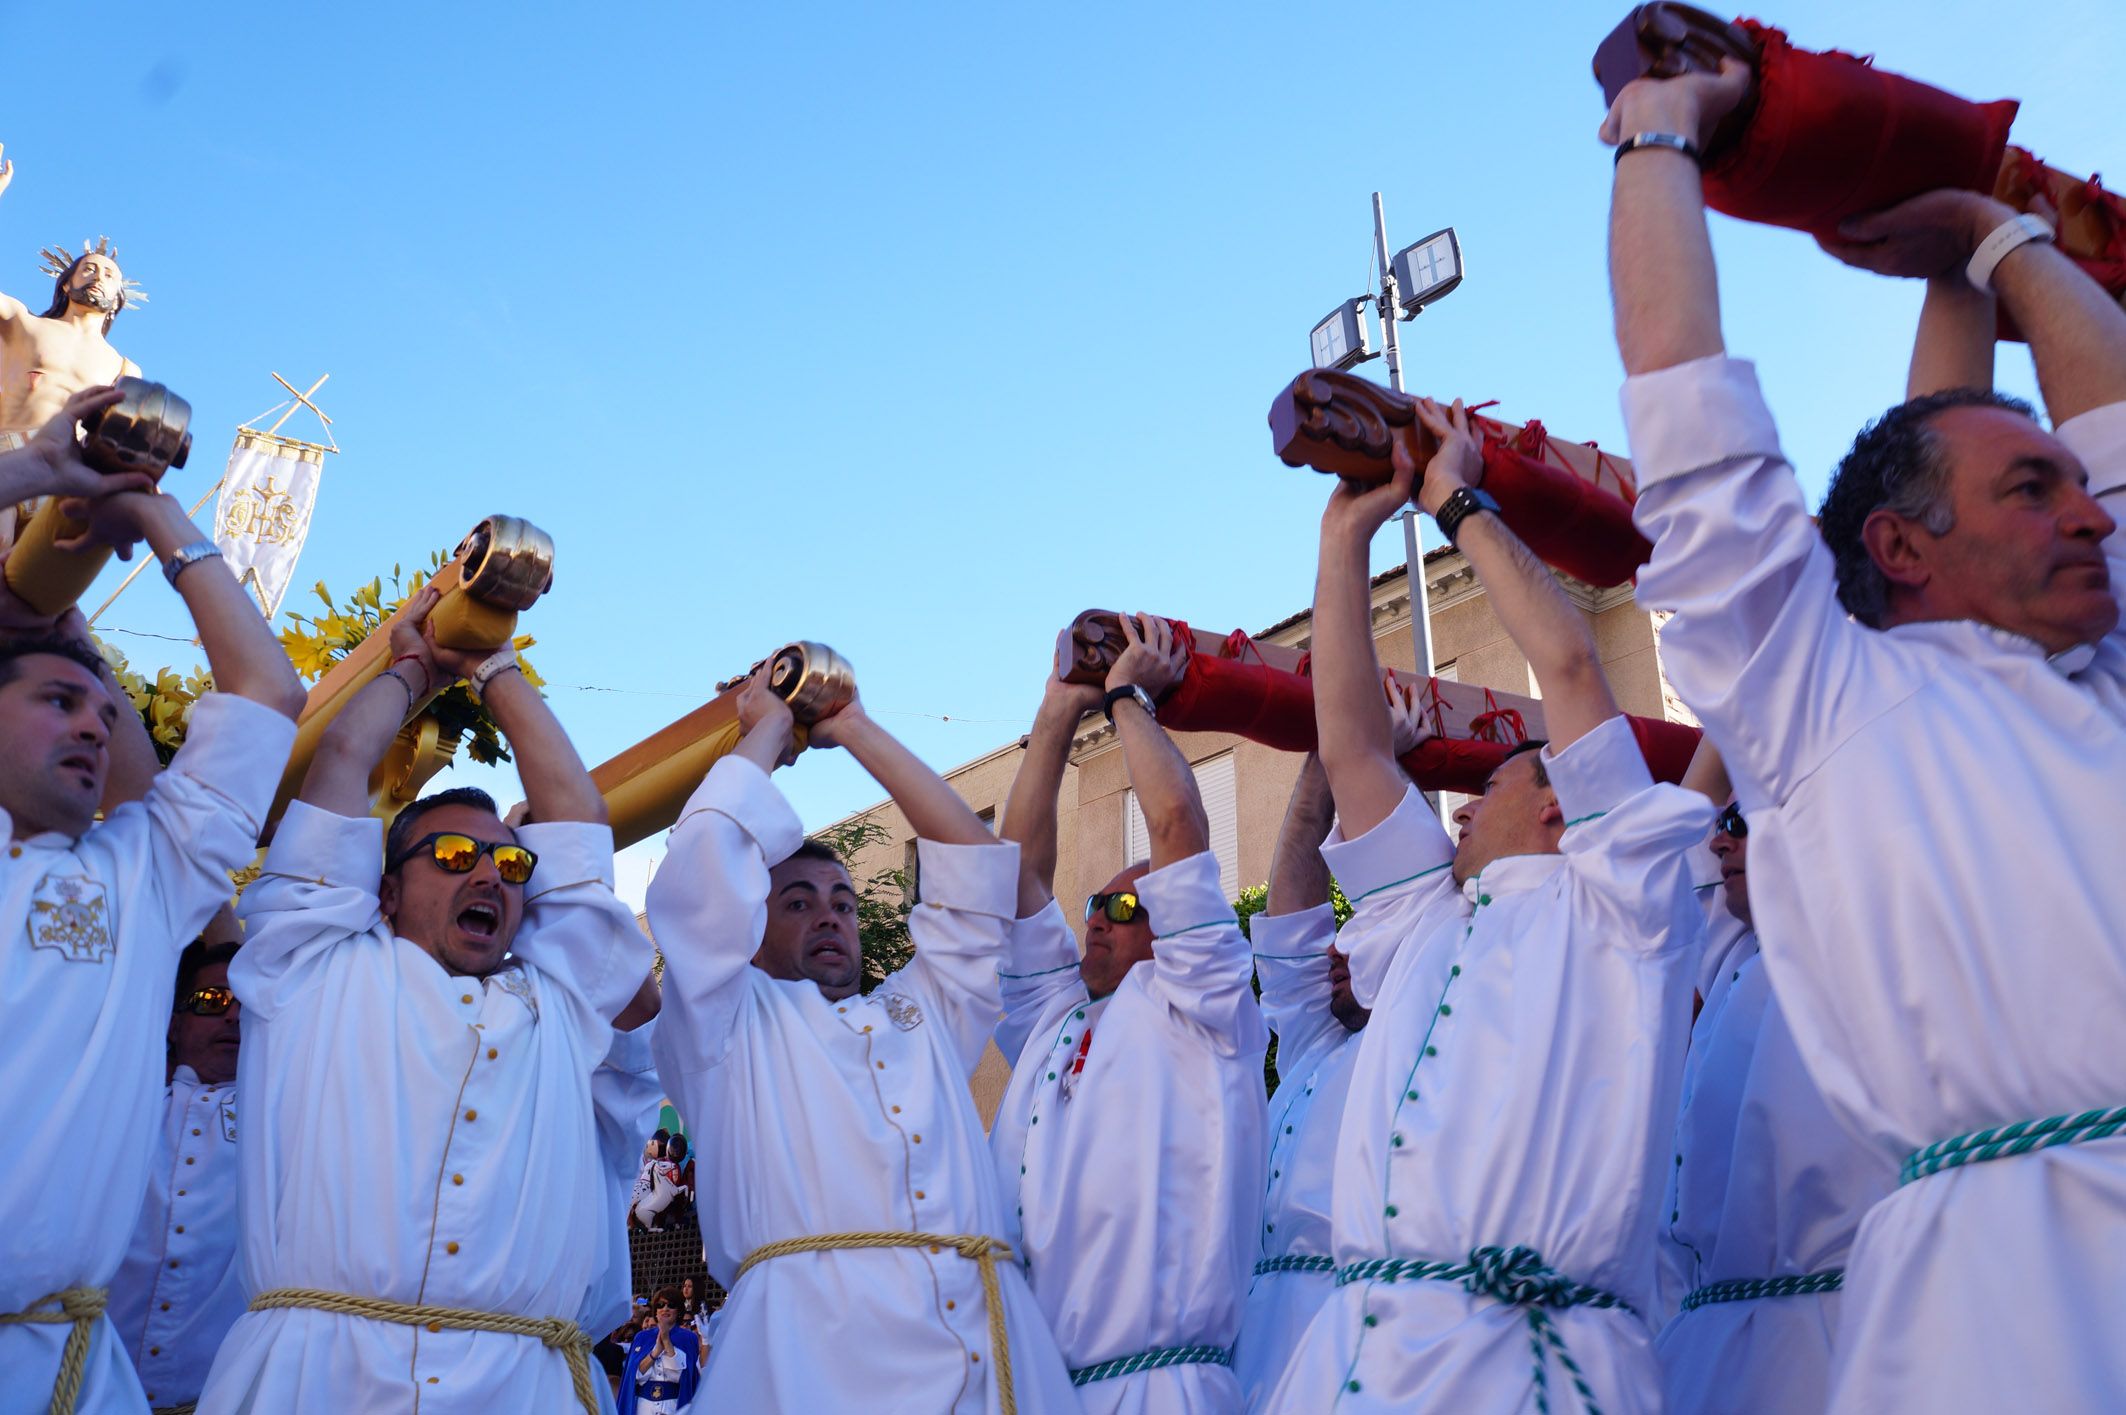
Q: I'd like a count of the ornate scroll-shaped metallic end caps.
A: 3